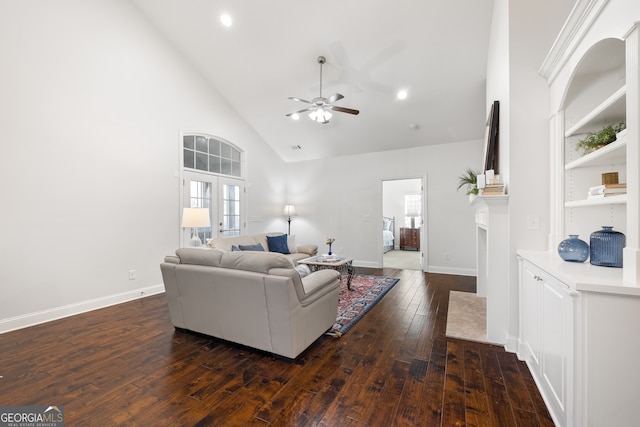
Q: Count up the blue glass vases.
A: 2